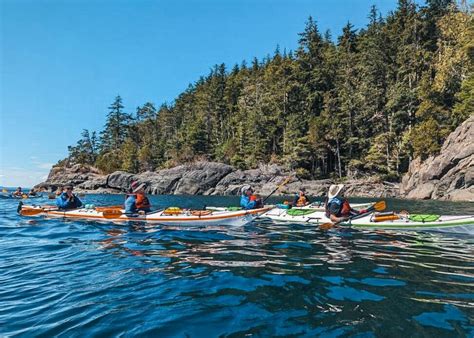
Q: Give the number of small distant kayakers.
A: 2